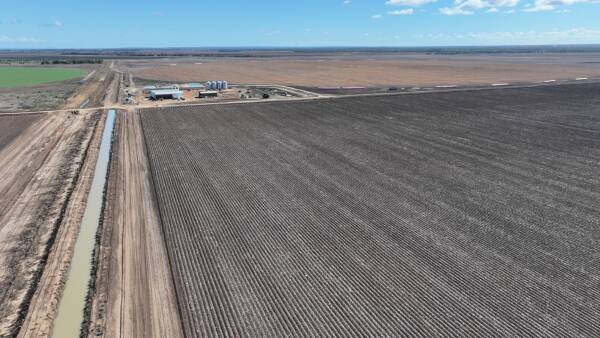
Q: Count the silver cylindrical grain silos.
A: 4